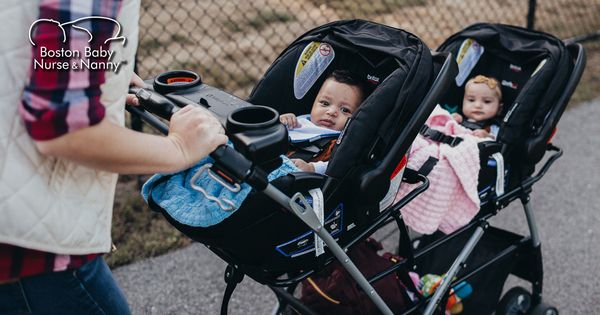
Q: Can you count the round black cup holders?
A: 2